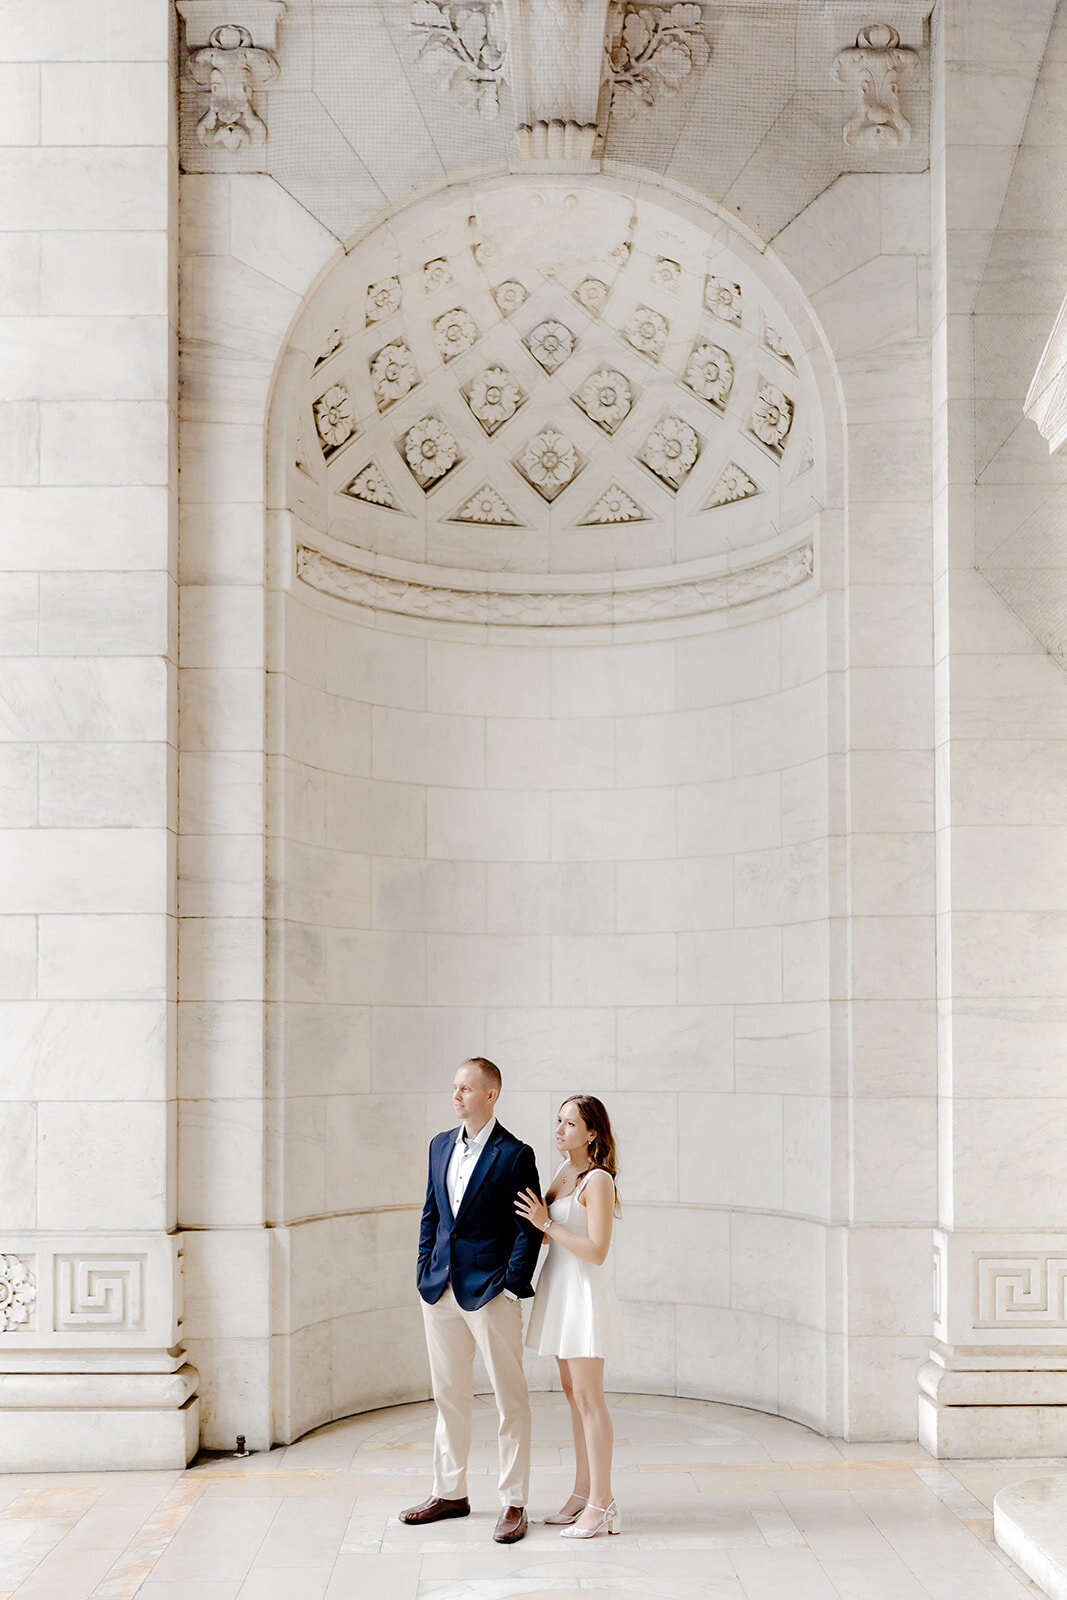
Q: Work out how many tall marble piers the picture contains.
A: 2